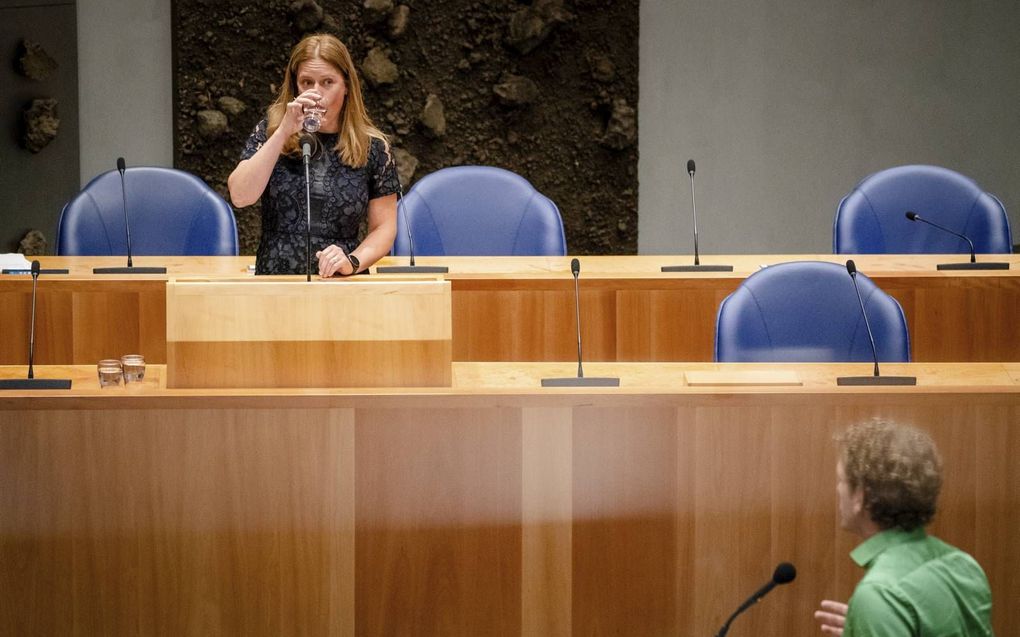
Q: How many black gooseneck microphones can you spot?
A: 9